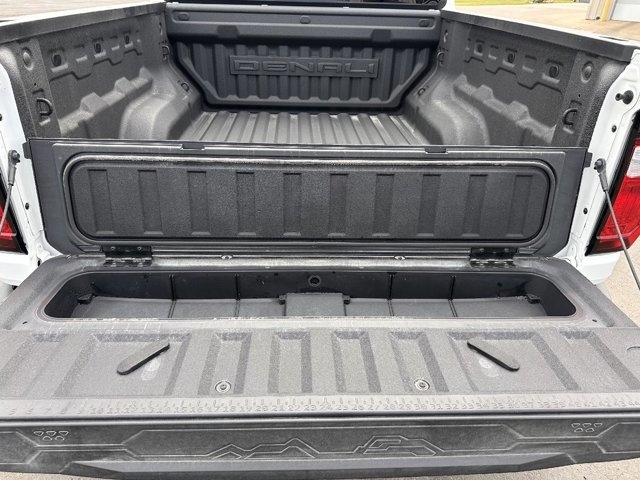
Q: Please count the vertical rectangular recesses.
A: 10